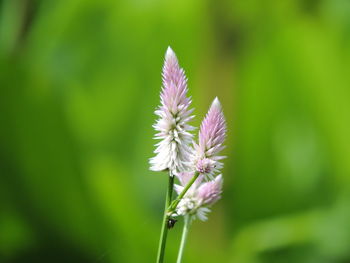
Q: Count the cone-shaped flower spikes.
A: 3